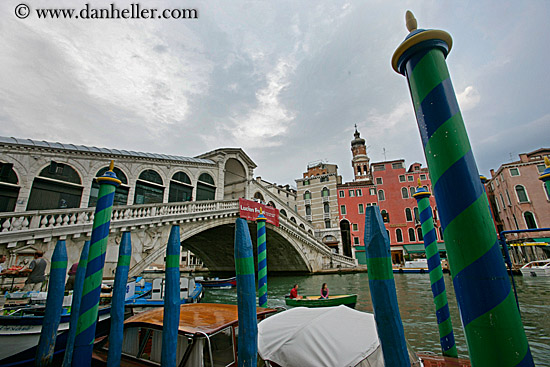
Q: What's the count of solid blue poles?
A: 6